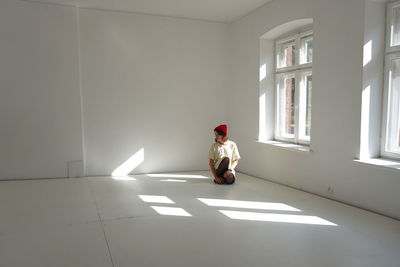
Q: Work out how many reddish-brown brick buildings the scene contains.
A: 1